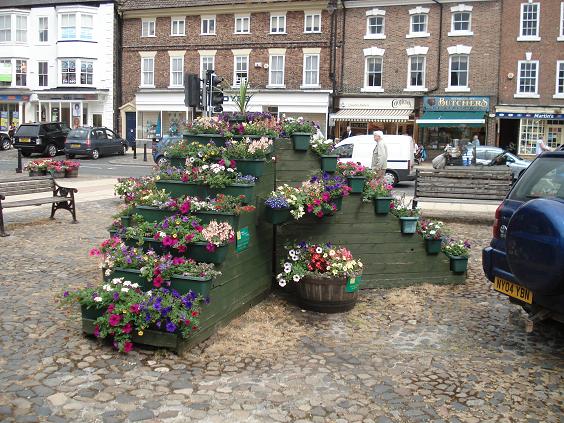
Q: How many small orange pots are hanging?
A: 0